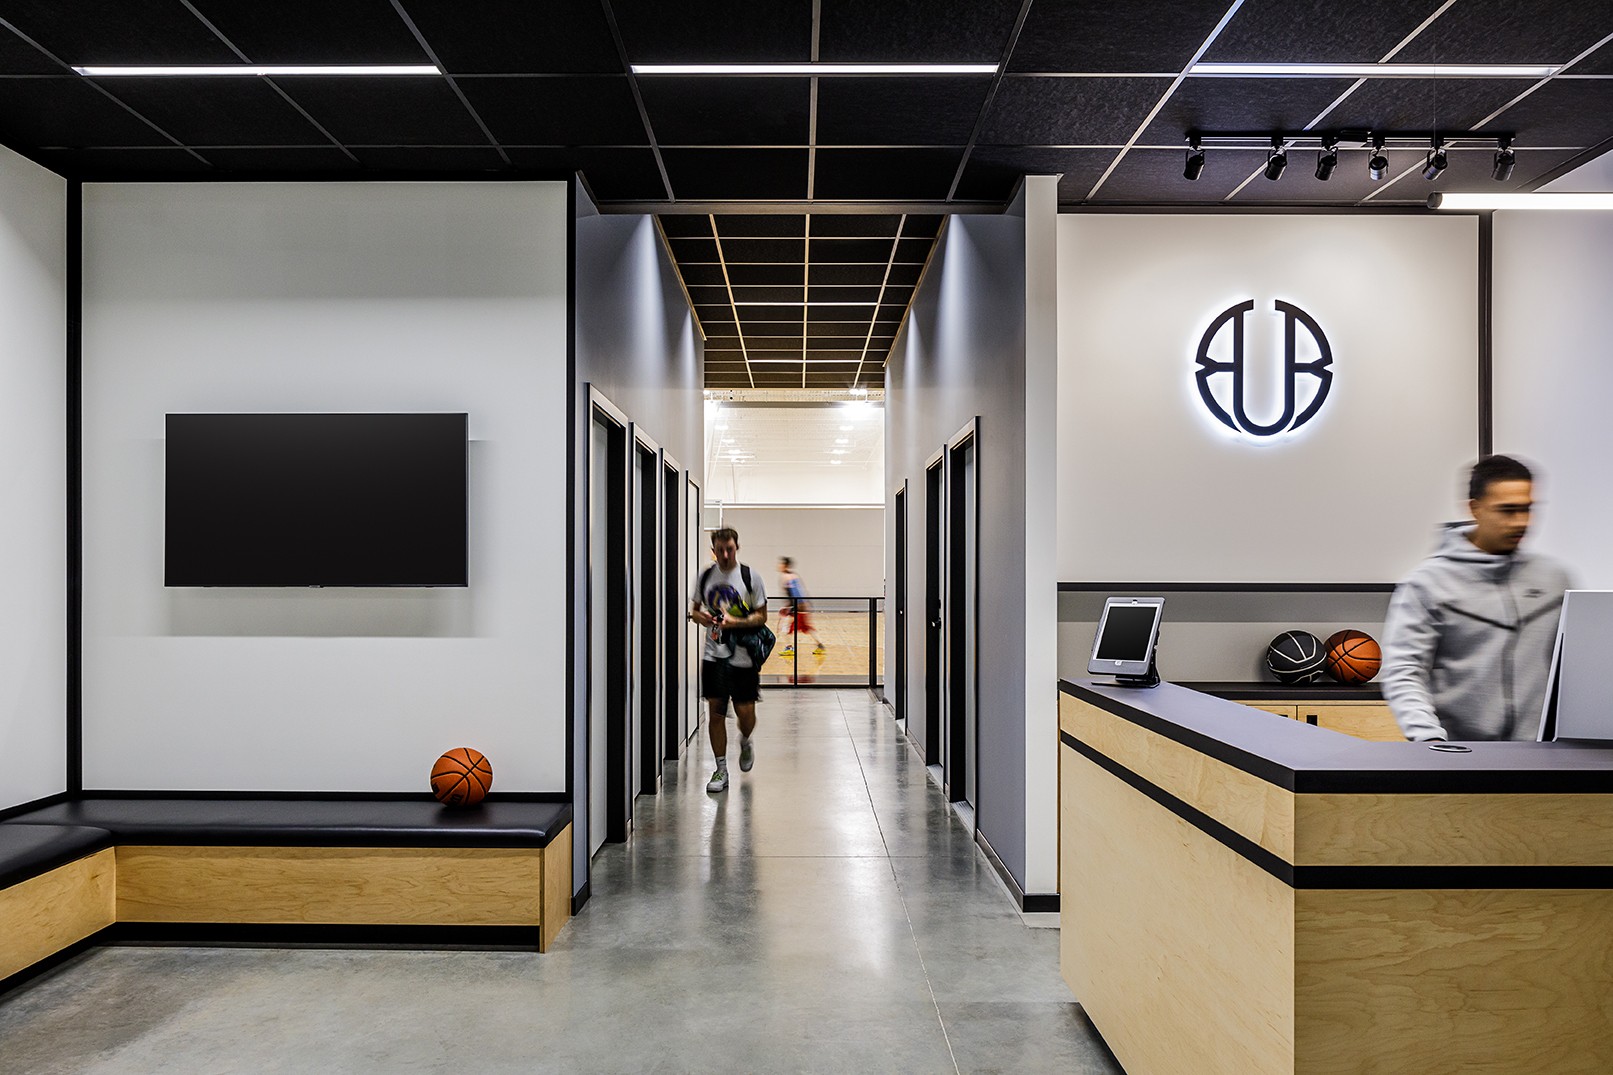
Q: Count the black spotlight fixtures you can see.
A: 6